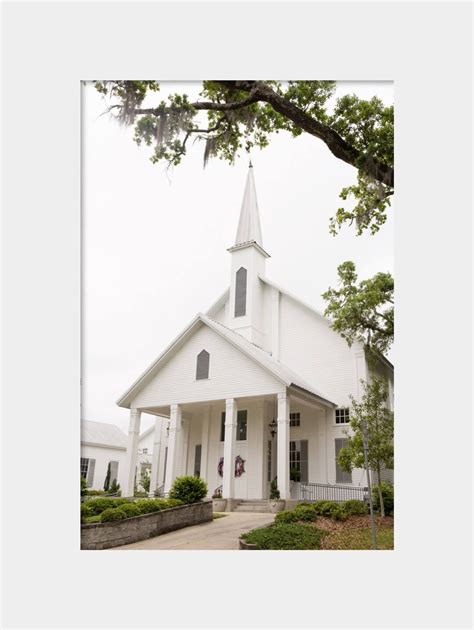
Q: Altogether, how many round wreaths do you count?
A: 2